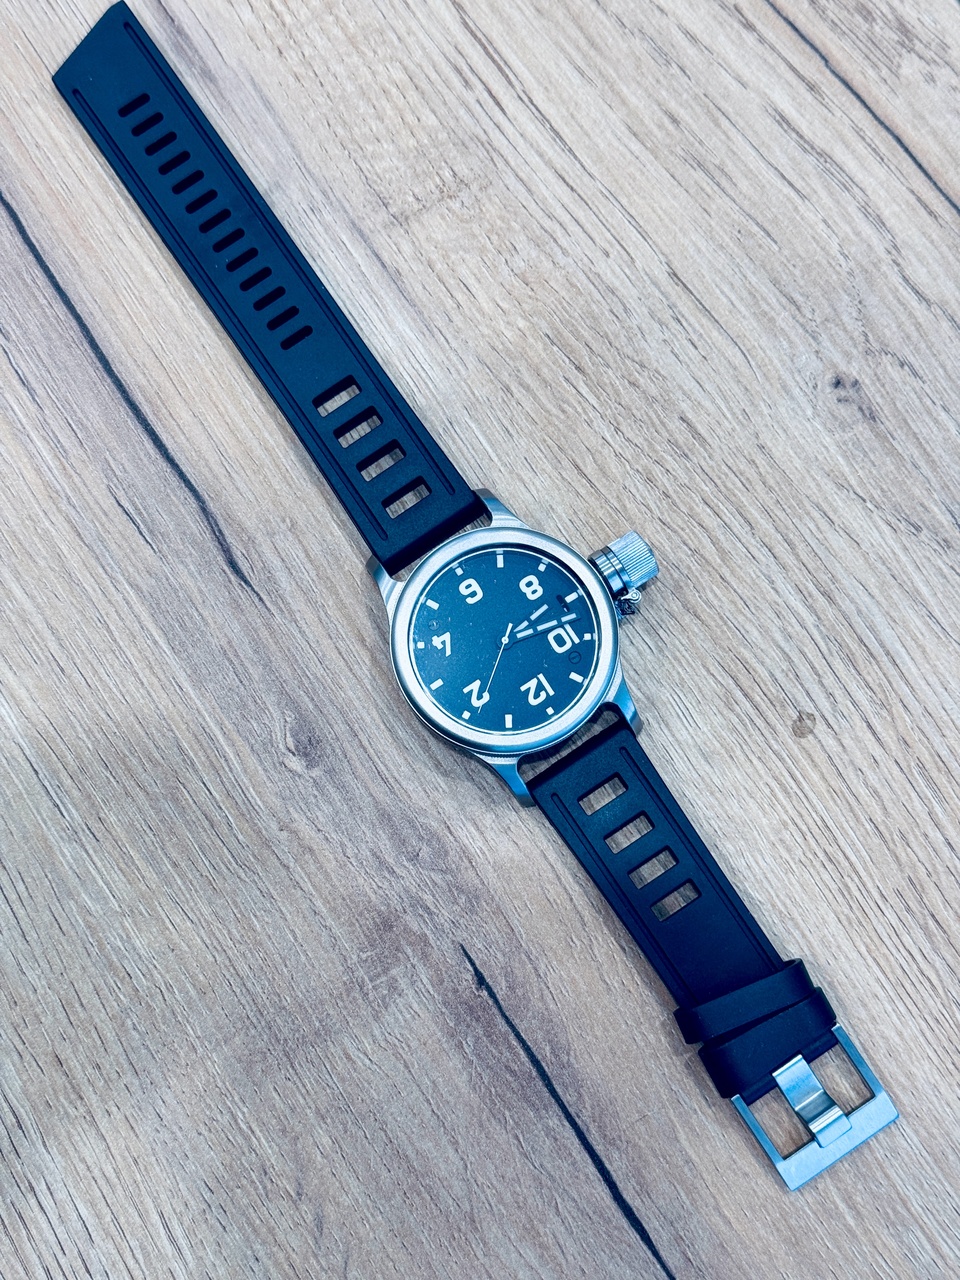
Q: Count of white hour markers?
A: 12